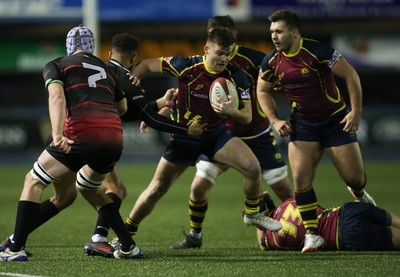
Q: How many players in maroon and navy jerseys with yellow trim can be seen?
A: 4